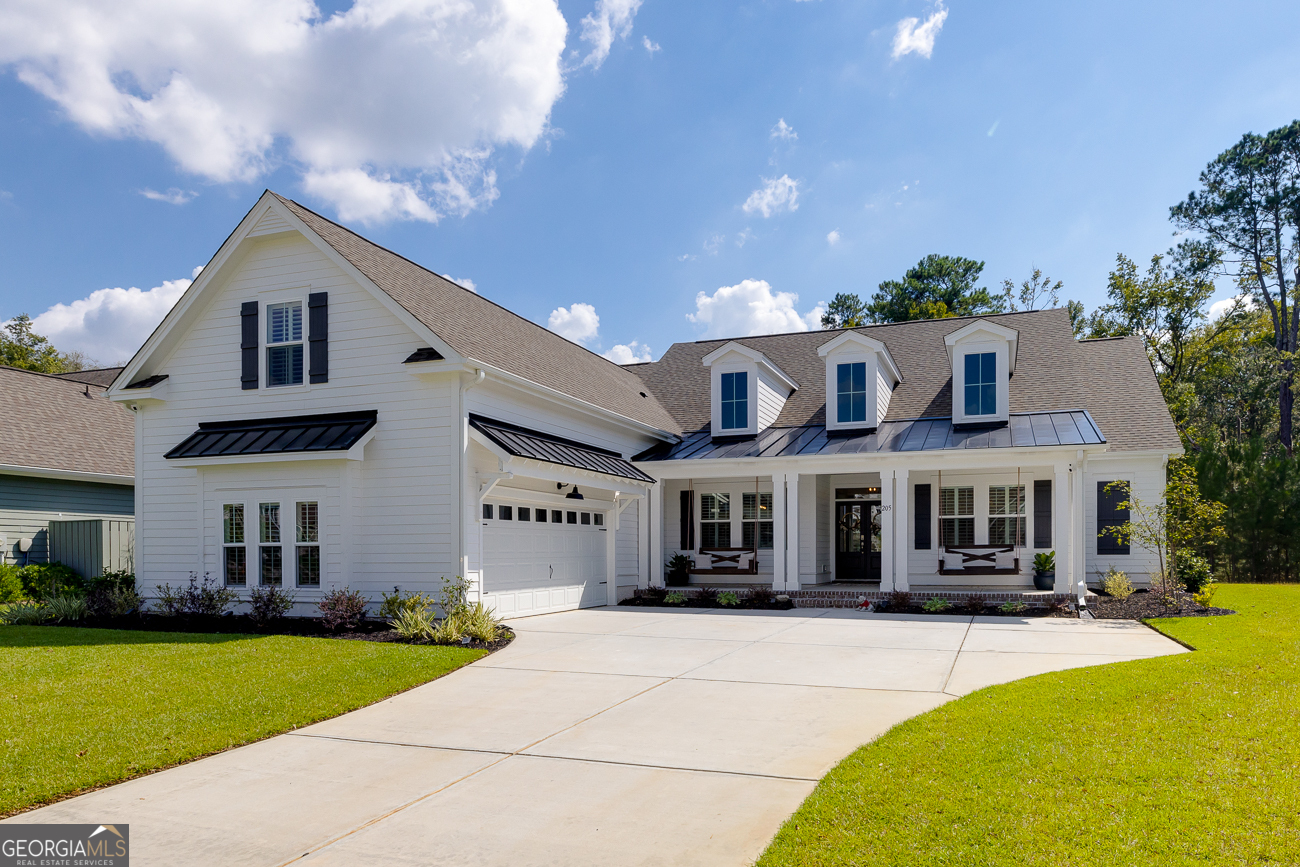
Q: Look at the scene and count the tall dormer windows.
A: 3